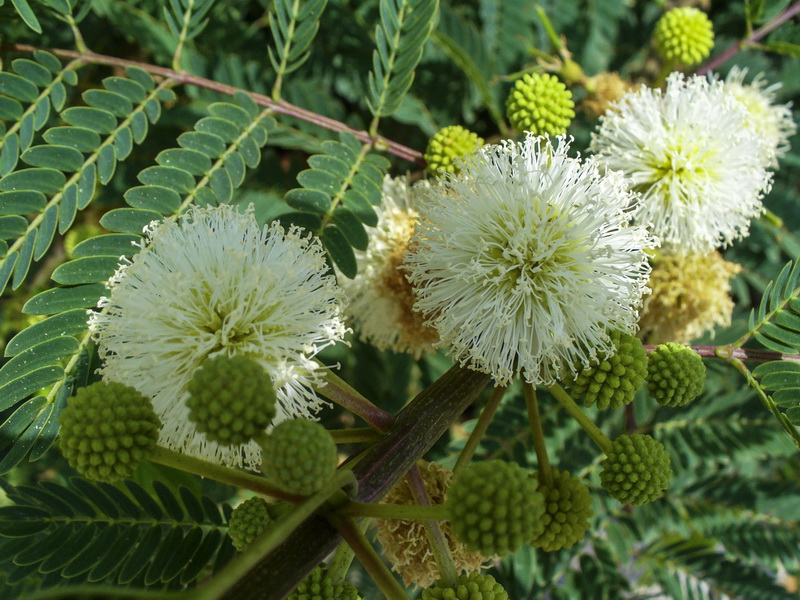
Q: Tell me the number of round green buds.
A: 14